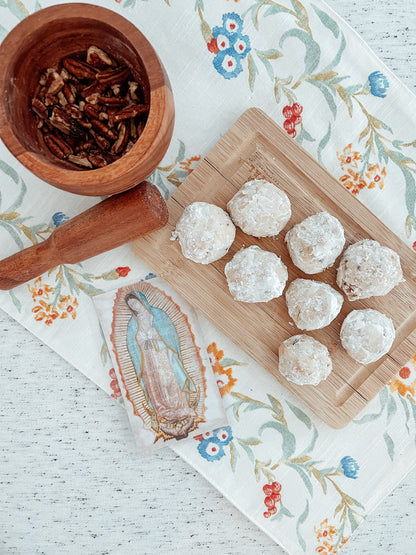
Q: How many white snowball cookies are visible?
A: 8